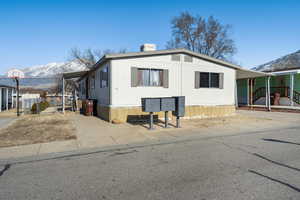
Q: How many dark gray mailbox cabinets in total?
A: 3